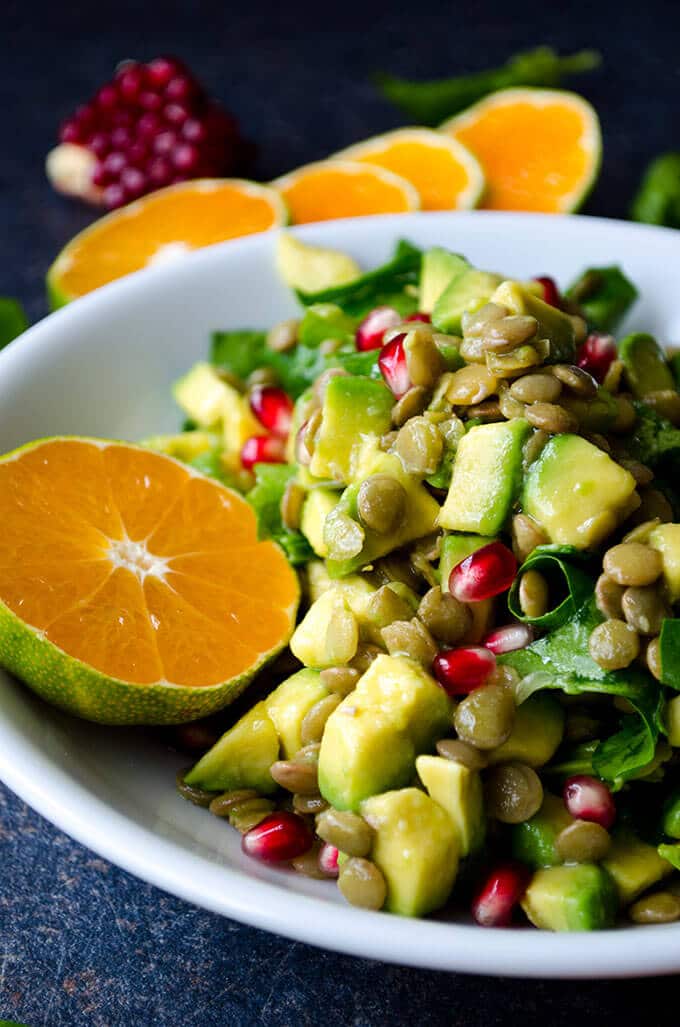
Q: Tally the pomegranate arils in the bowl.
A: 14